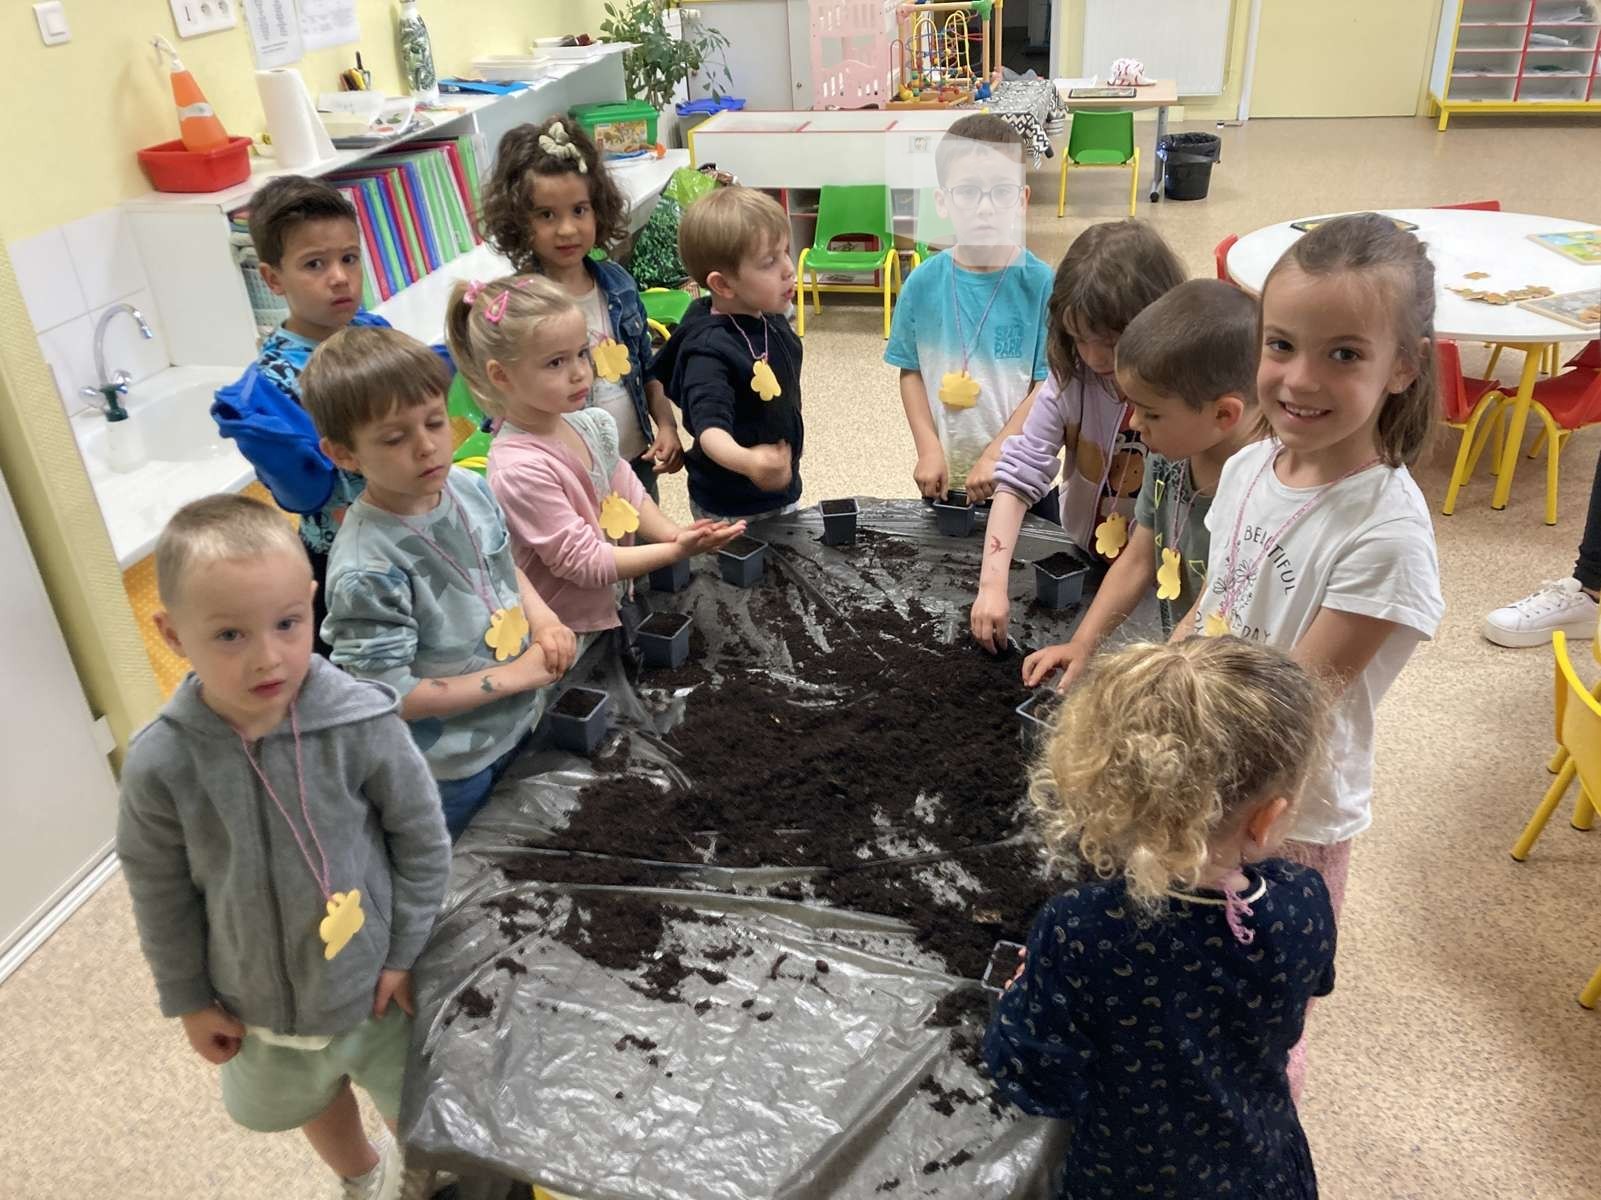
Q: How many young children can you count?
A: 11